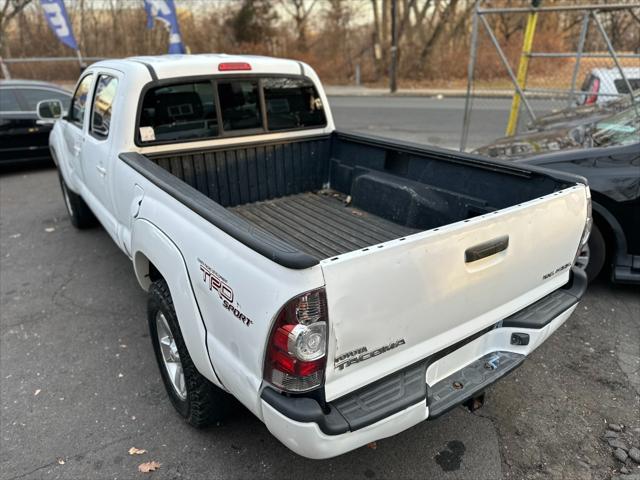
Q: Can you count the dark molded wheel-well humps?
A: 1